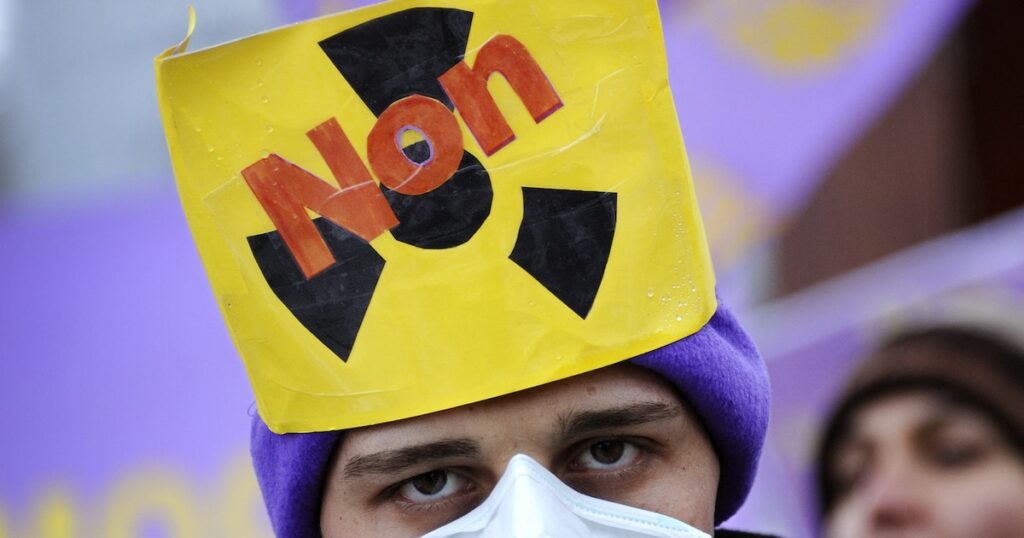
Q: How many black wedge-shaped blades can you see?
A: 3